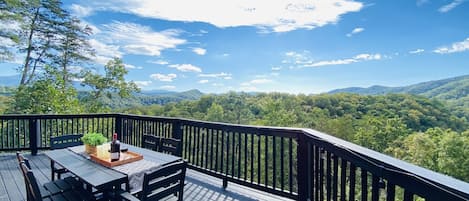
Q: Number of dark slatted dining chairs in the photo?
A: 6